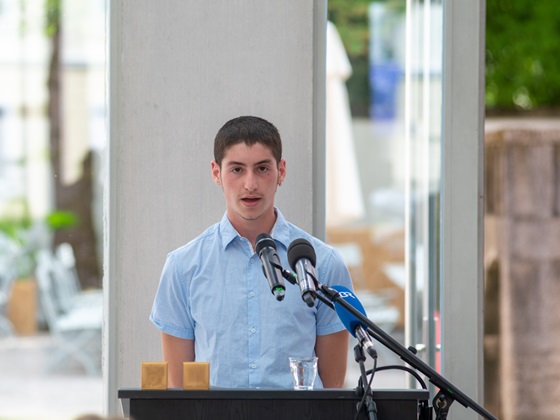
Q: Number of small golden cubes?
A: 2